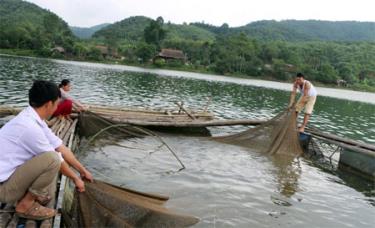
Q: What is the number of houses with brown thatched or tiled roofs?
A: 3